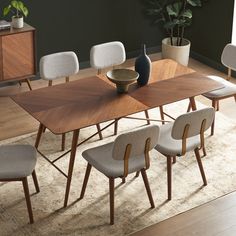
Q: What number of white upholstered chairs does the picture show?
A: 6